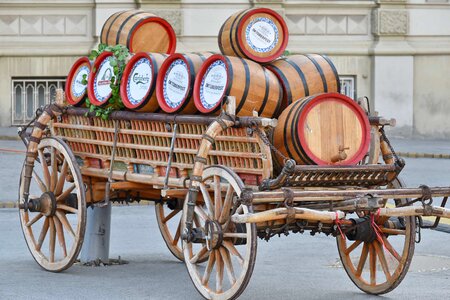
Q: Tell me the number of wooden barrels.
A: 9